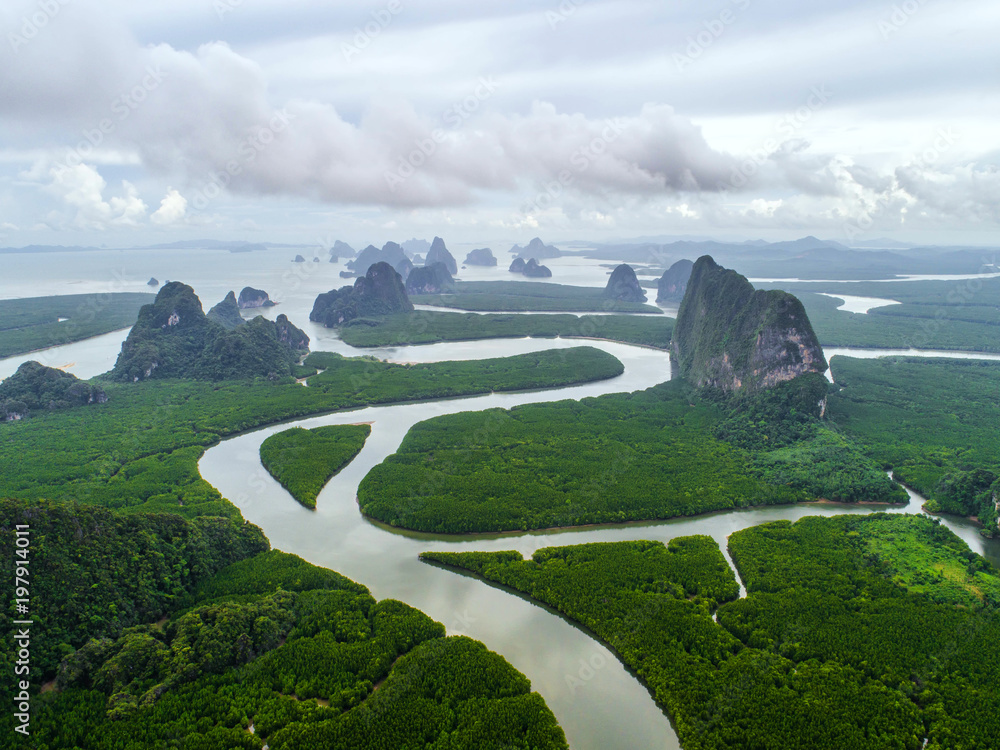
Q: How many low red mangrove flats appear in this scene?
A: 0